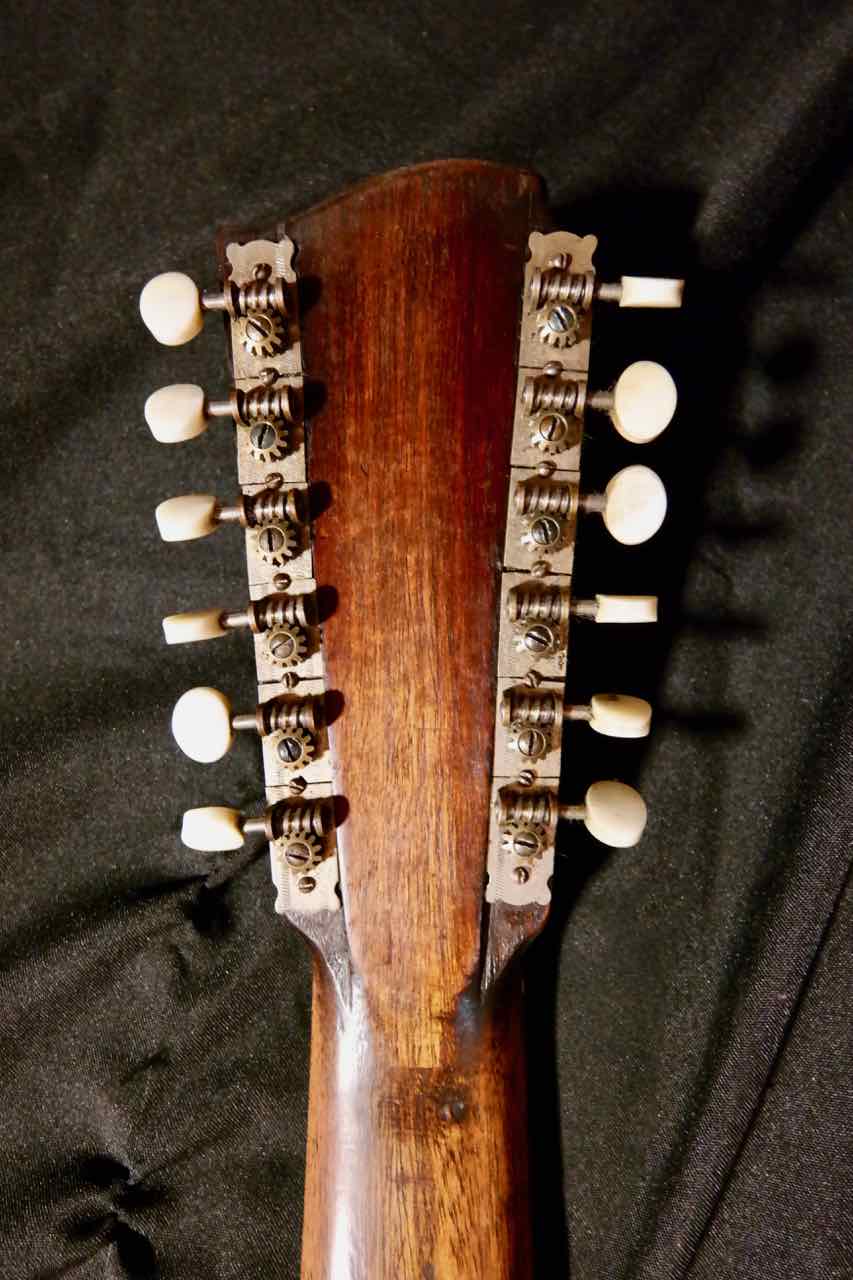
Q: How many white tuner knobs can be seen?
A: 12